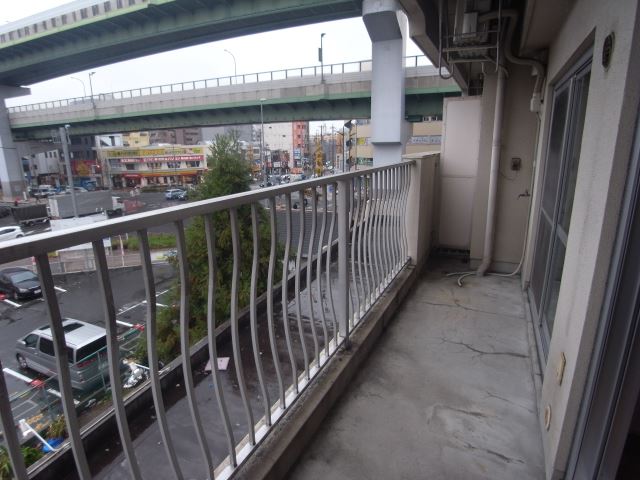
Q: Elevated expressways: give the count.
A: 2